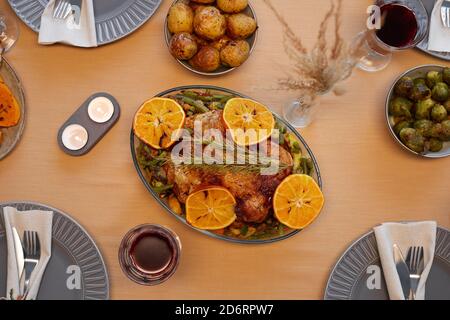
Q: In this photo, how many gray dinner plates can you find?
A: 4